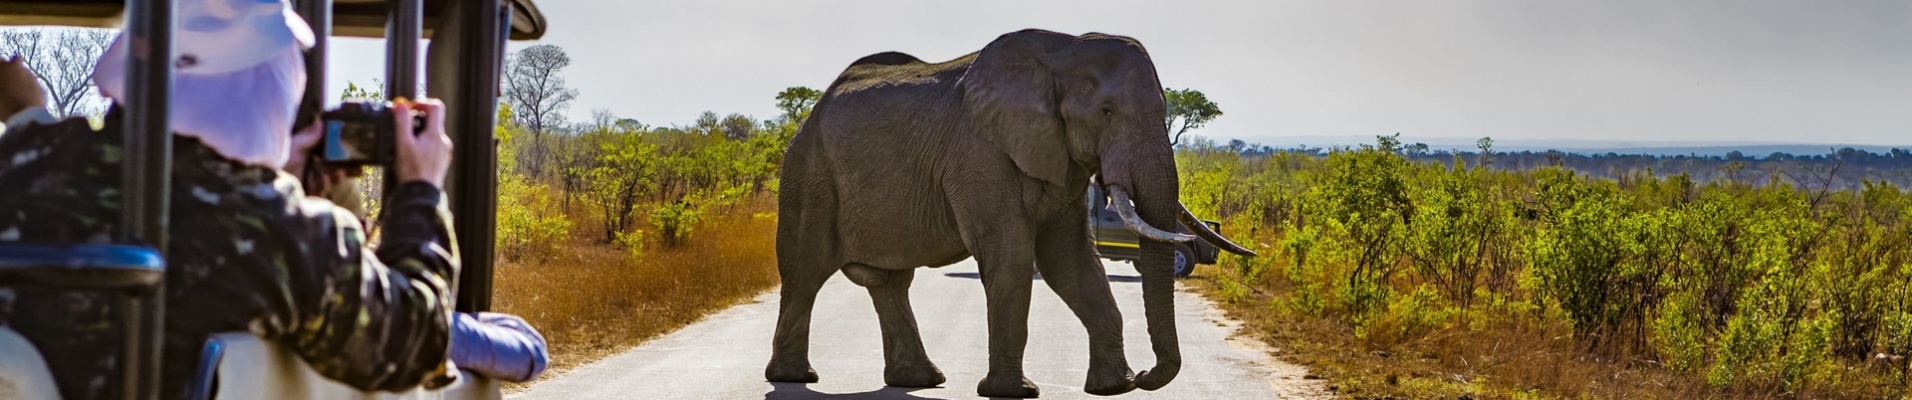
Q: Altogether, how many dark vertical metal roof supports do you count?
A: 4